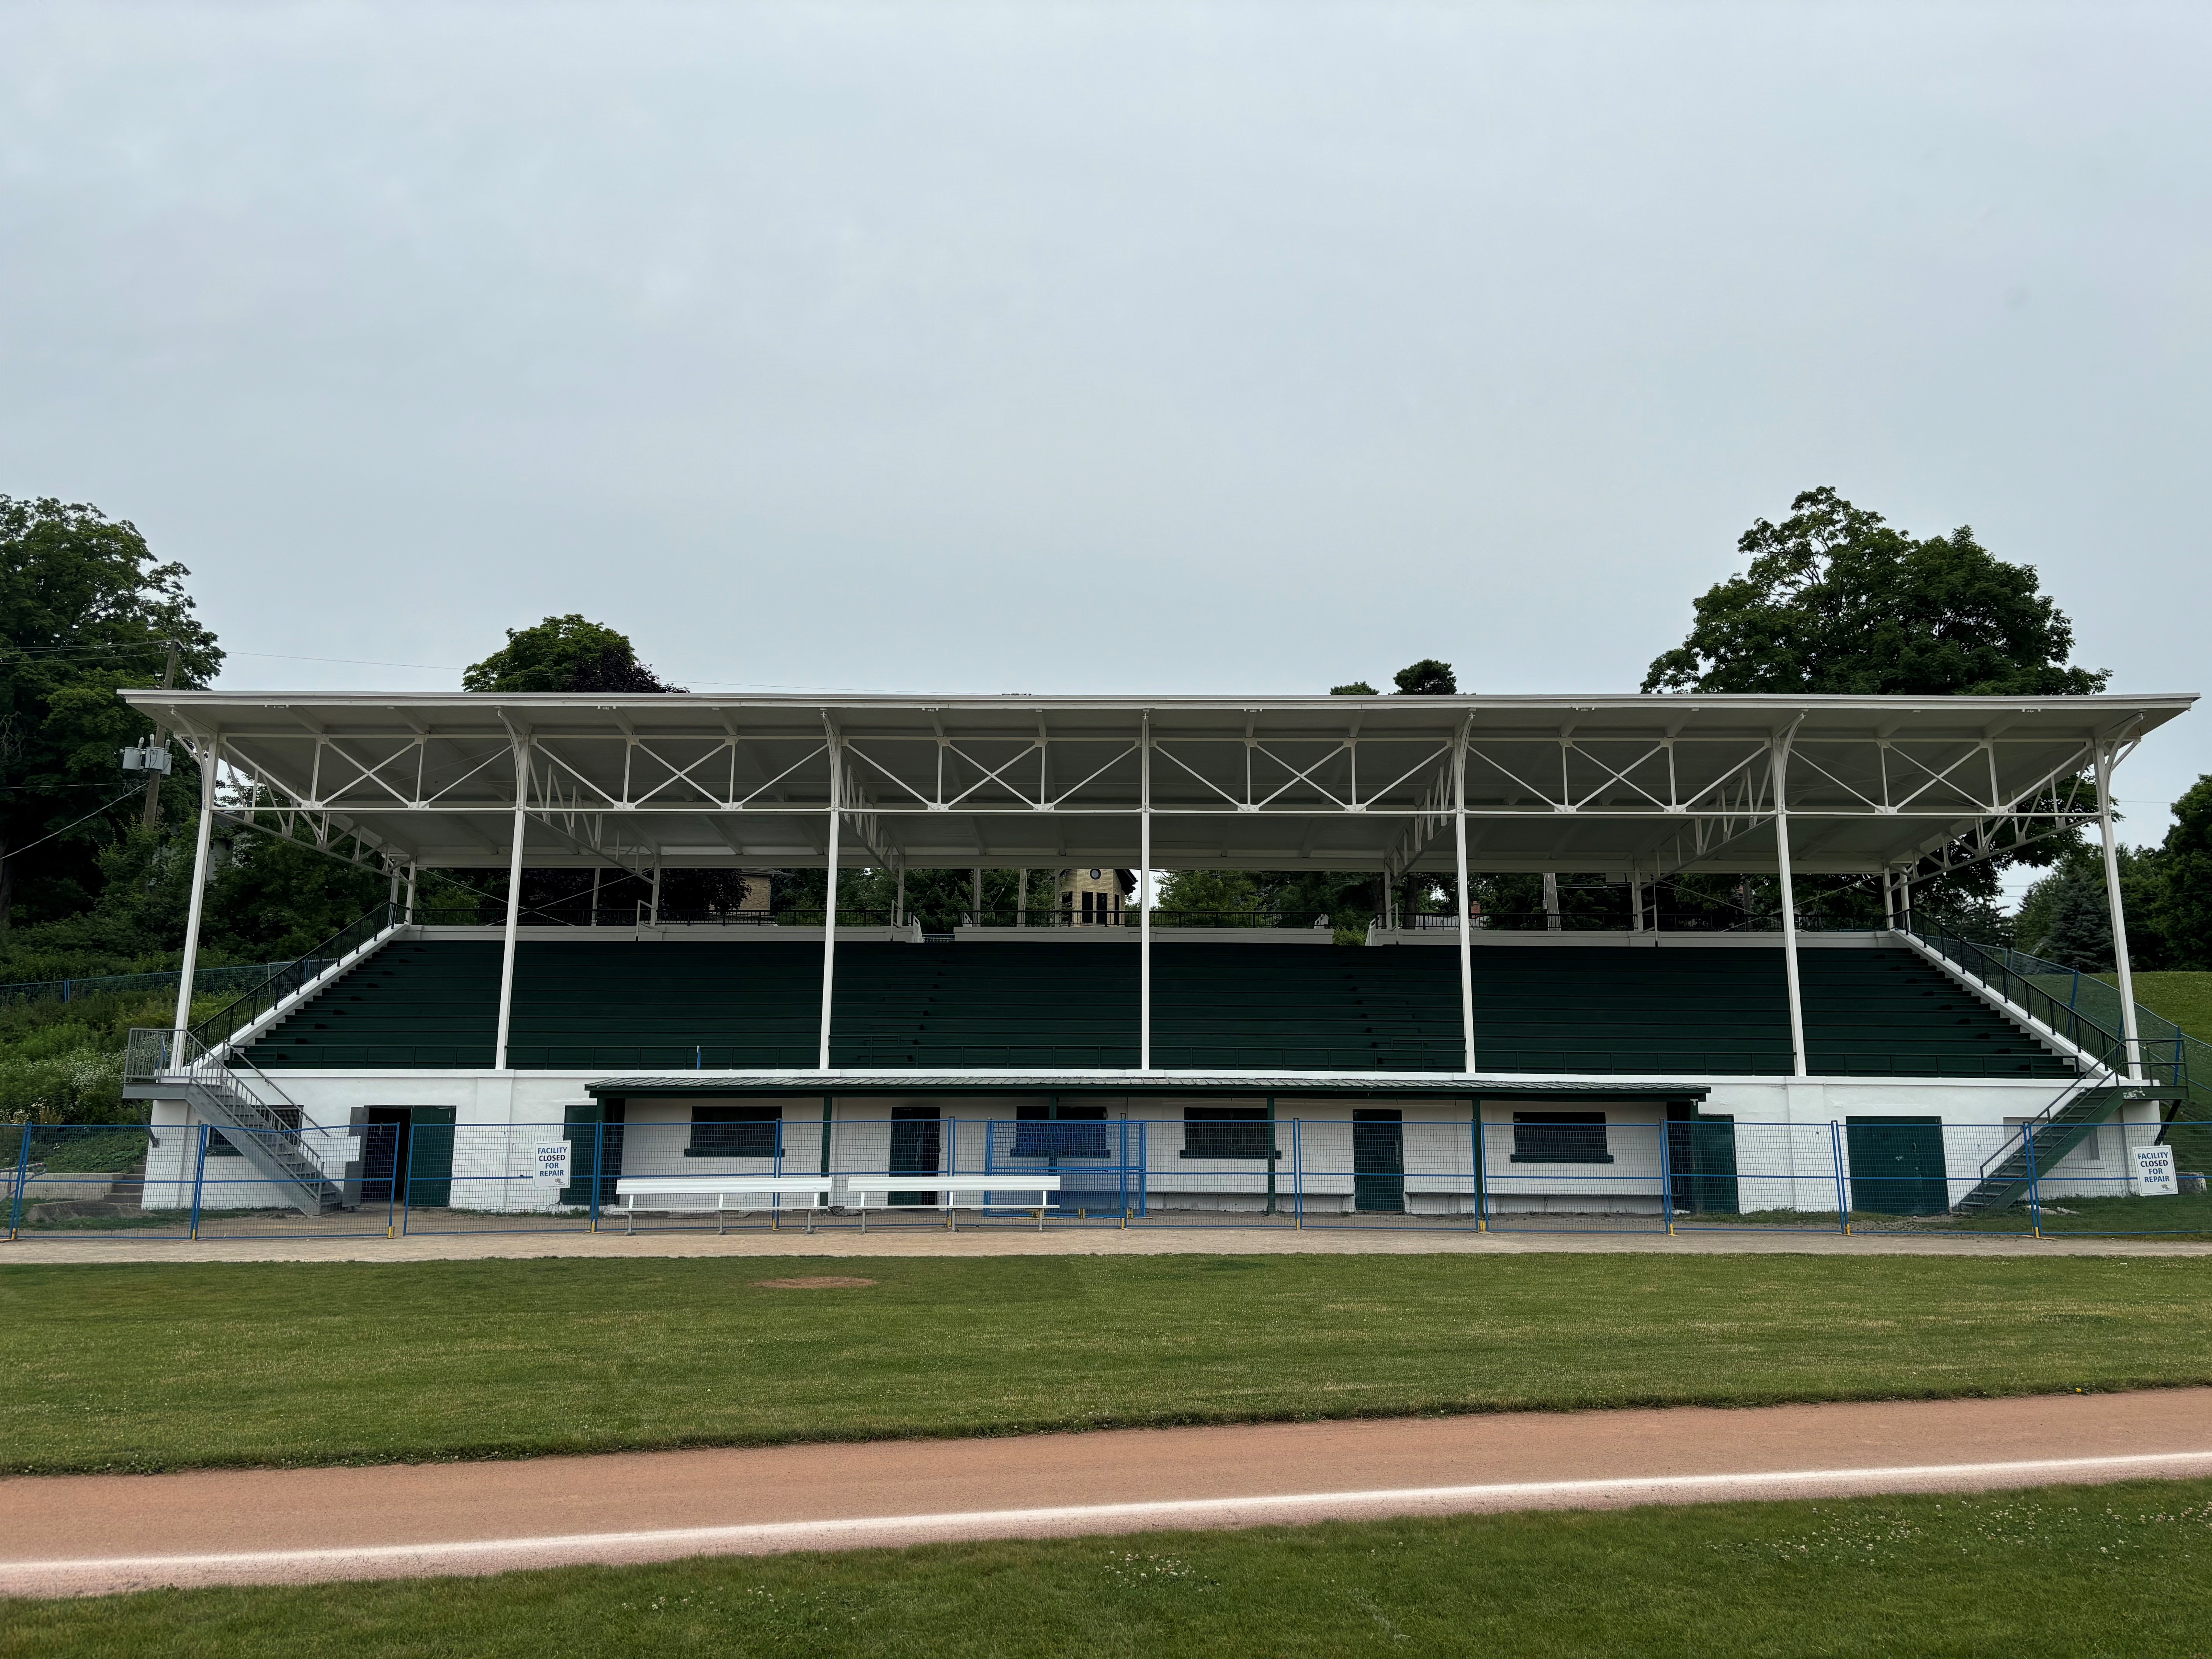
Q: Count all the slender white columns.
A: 7